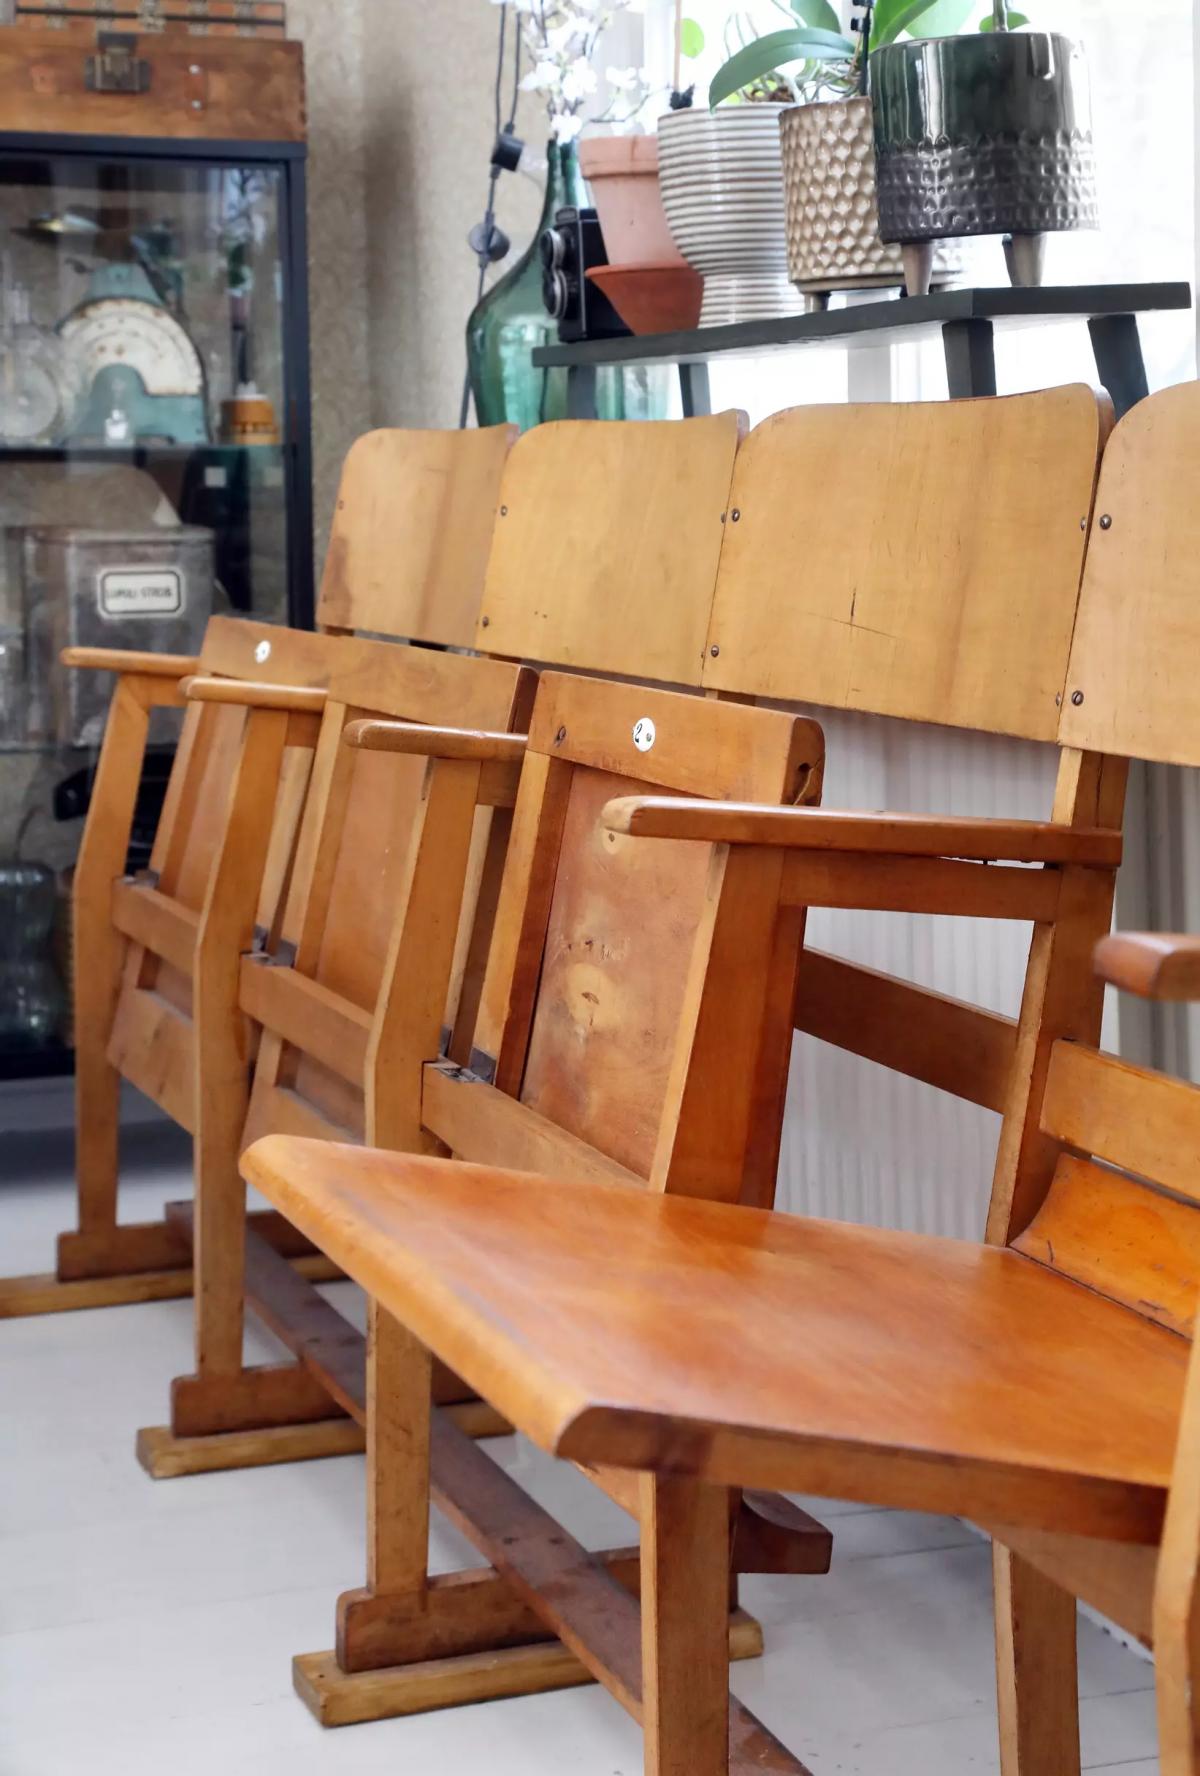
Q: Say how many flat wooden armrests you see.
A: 5